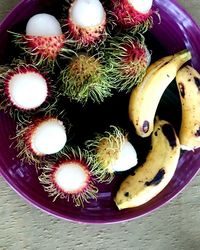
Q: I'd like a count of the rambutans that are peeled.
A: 7